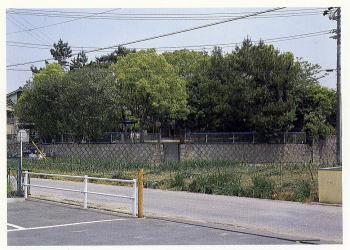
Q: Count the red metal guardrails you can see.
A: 0